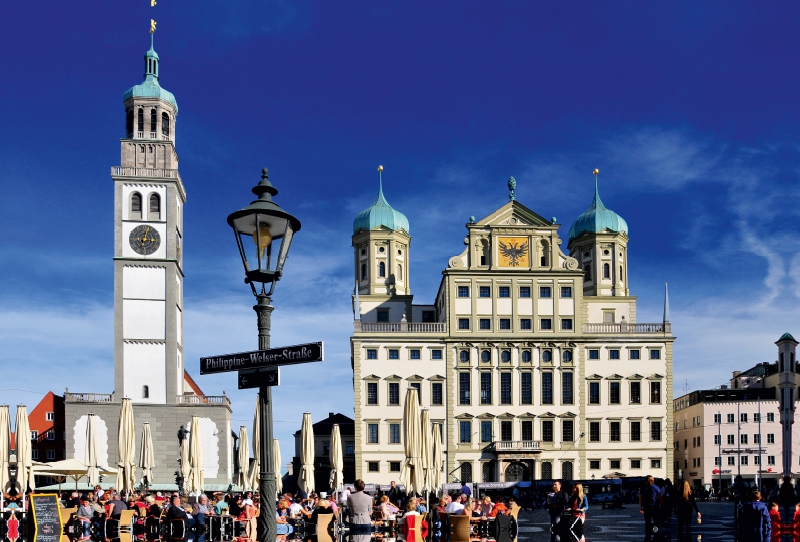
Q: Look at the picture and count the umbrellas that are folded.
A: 15